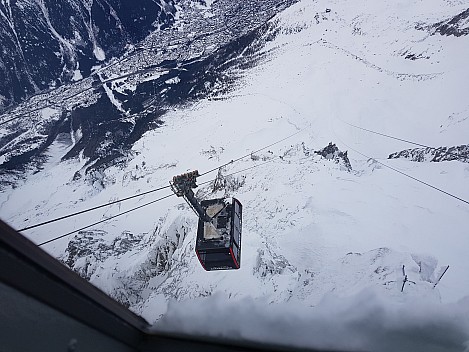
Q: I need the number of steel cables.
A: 4